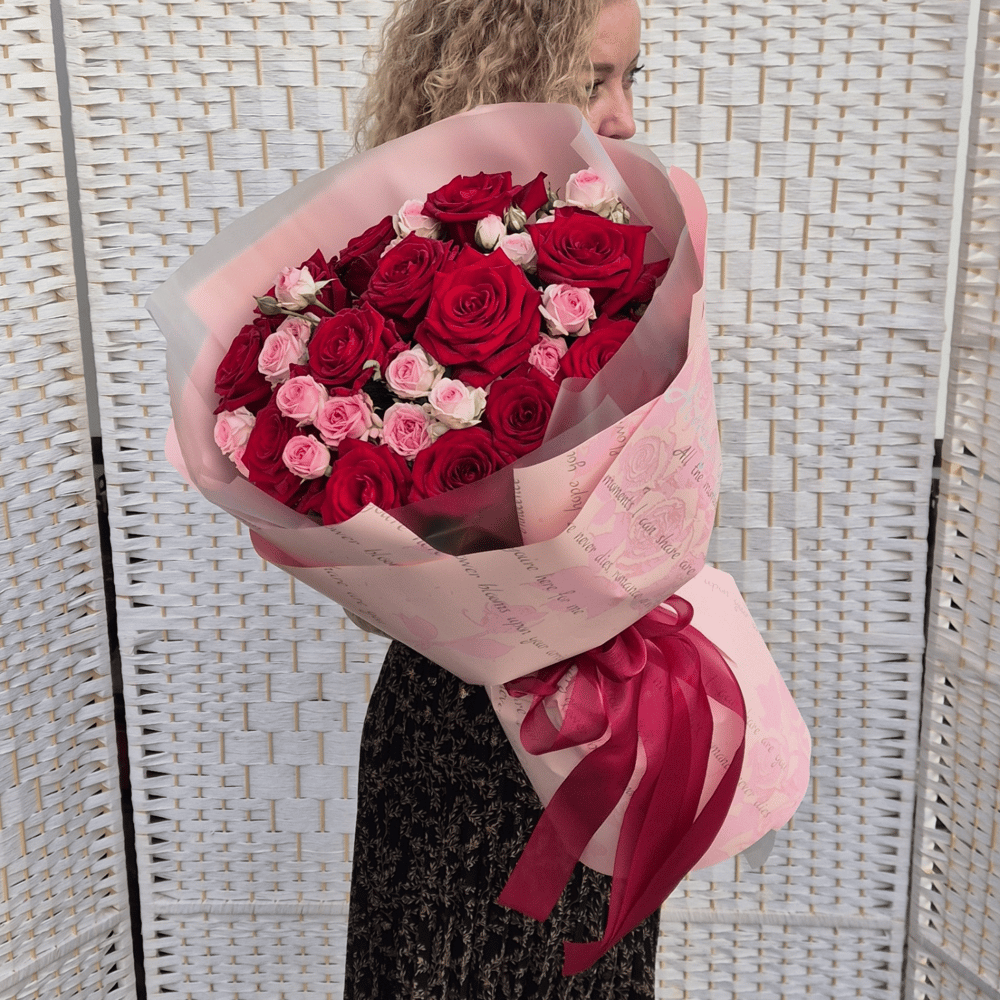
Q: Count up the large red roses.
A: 13